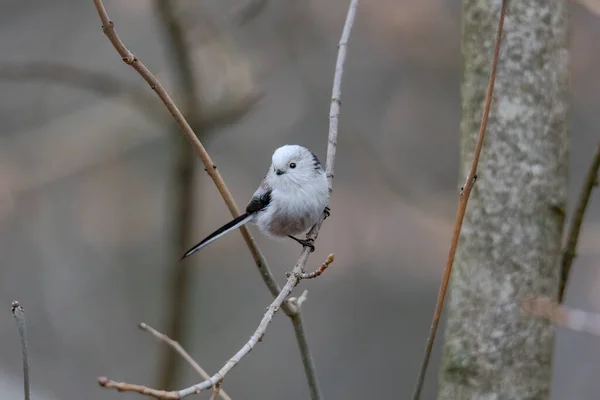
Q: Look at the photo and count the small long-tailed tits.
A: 1